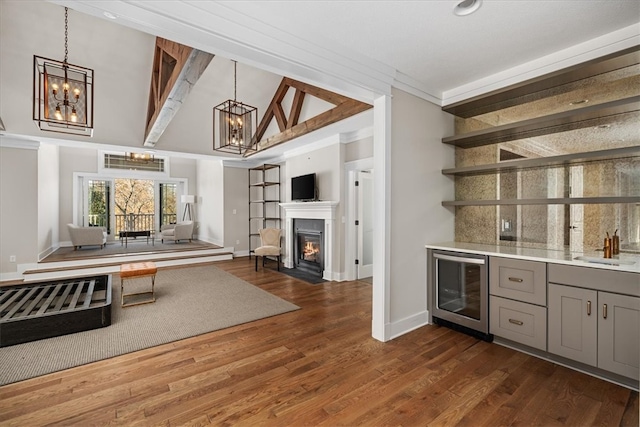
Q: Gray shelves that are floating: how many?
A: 4